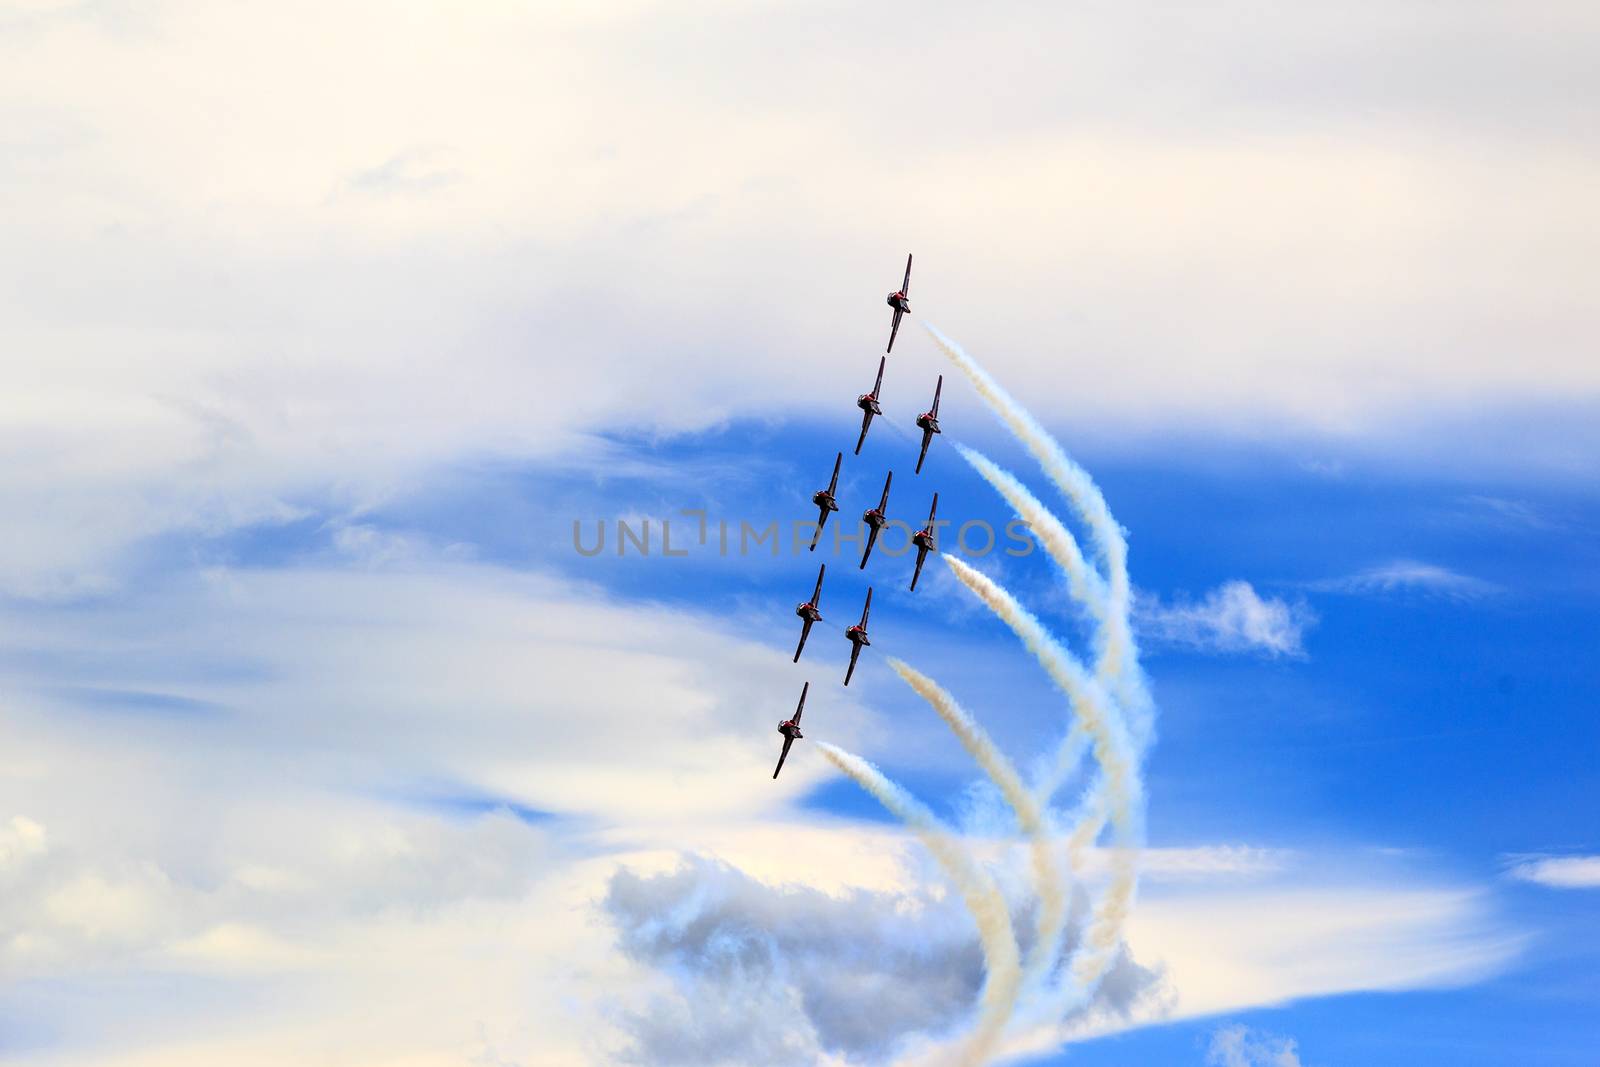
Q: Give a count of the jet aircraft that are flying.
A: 9